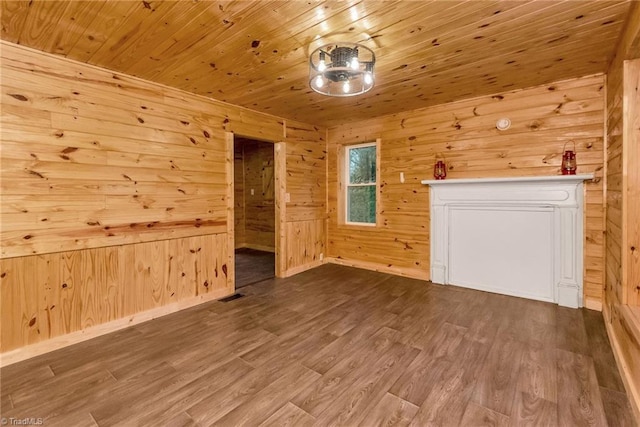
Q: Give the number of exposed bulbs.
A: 5